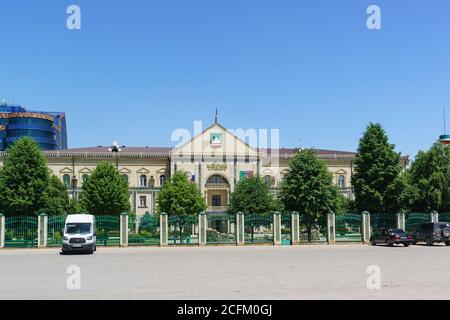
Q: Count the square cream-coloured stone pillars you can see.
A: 12